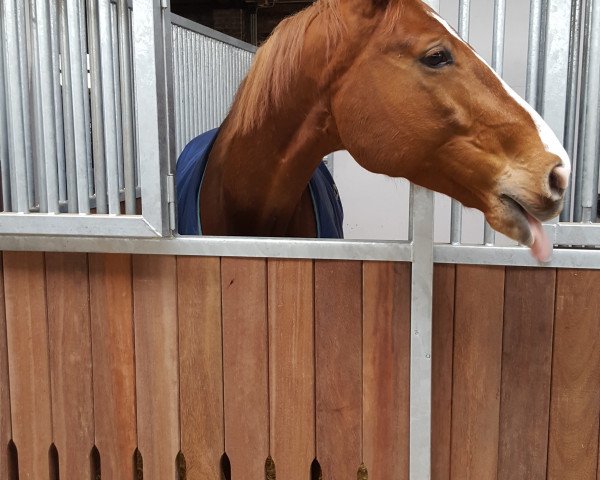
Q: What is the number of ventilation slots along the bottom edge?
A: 9